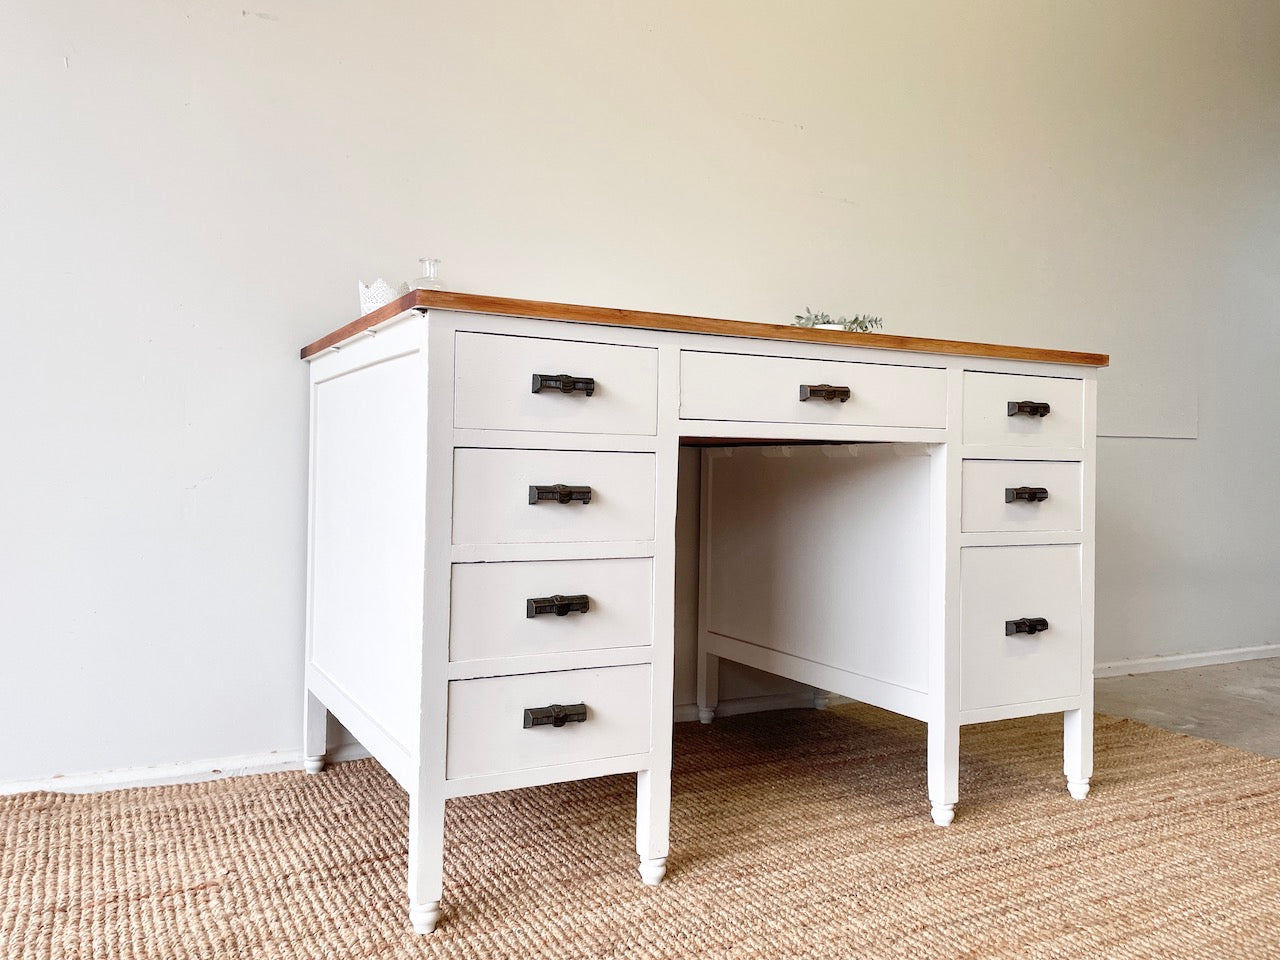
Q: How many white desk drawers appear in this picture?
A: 8